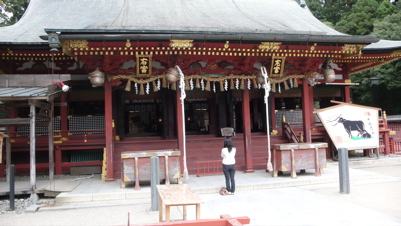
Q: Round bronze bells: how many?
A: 4